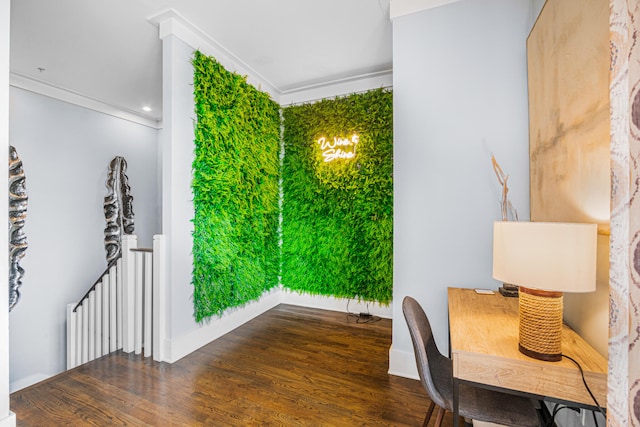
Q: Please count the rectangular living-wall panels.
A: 2